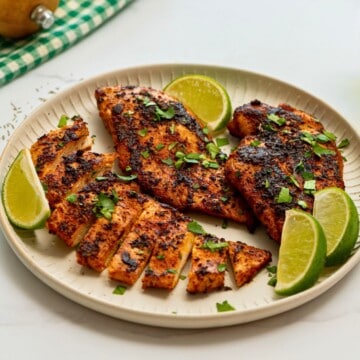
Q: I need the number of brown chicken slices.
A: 8